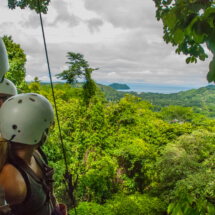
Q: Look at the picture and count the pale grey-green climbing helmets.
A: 3